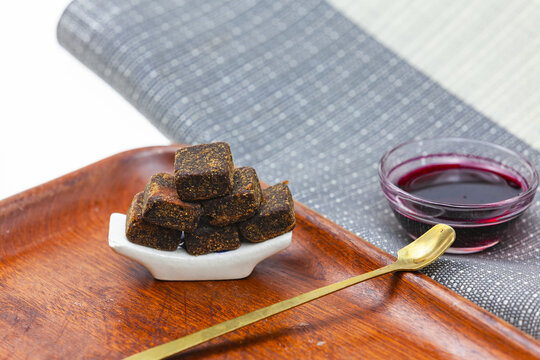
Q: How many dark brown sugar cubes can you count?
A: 6